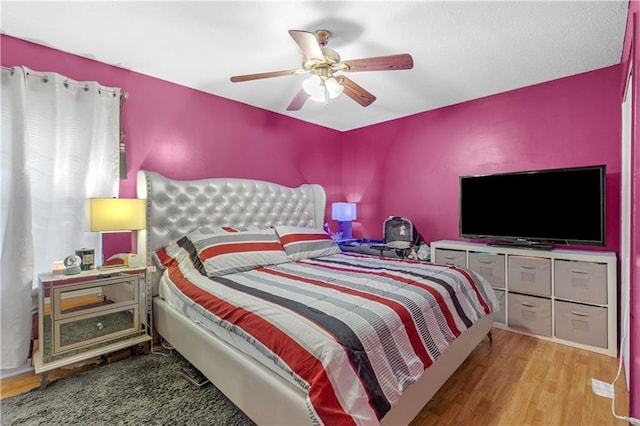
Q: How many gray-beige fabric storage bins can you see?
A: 7